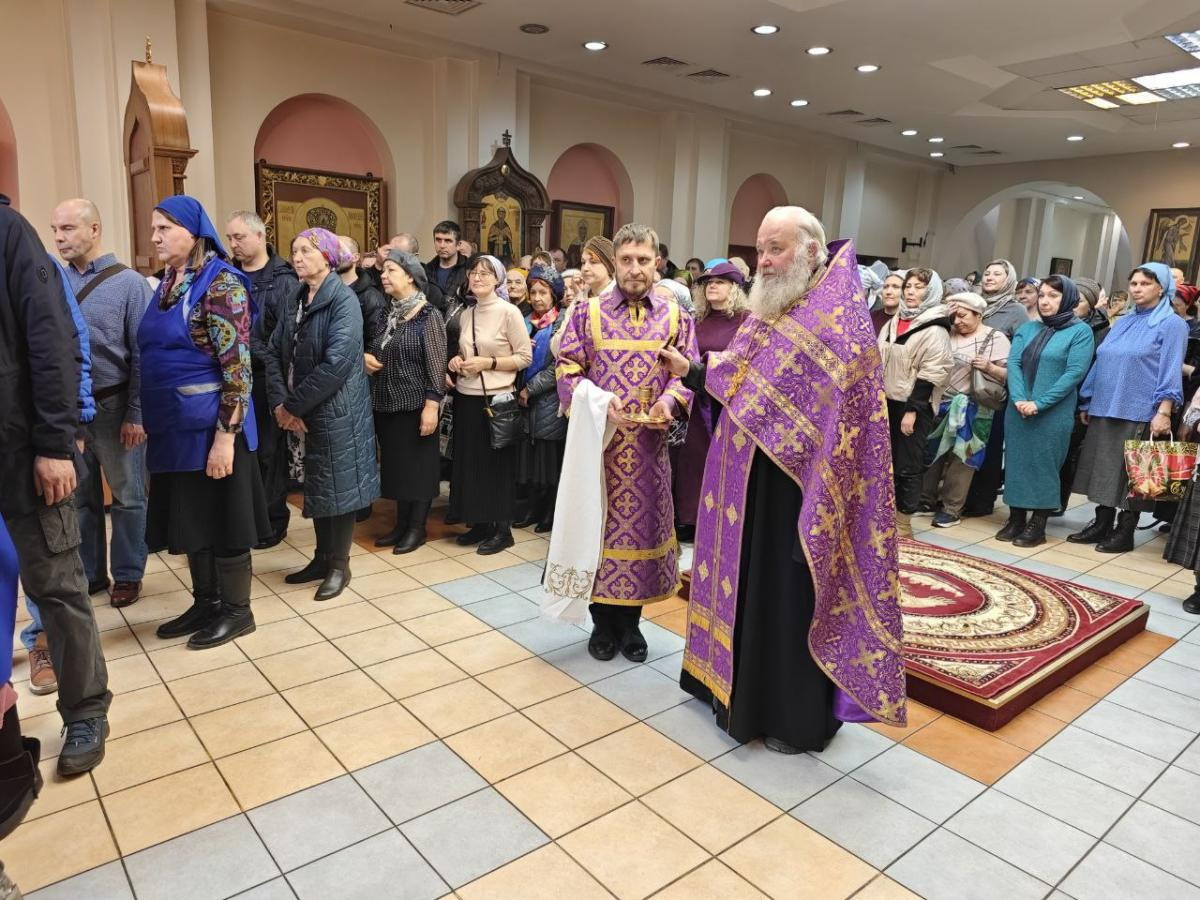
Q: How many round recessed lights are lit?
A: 11